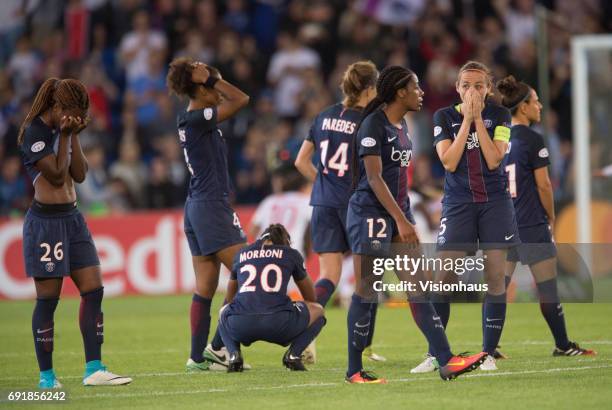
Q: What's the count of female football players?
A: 7